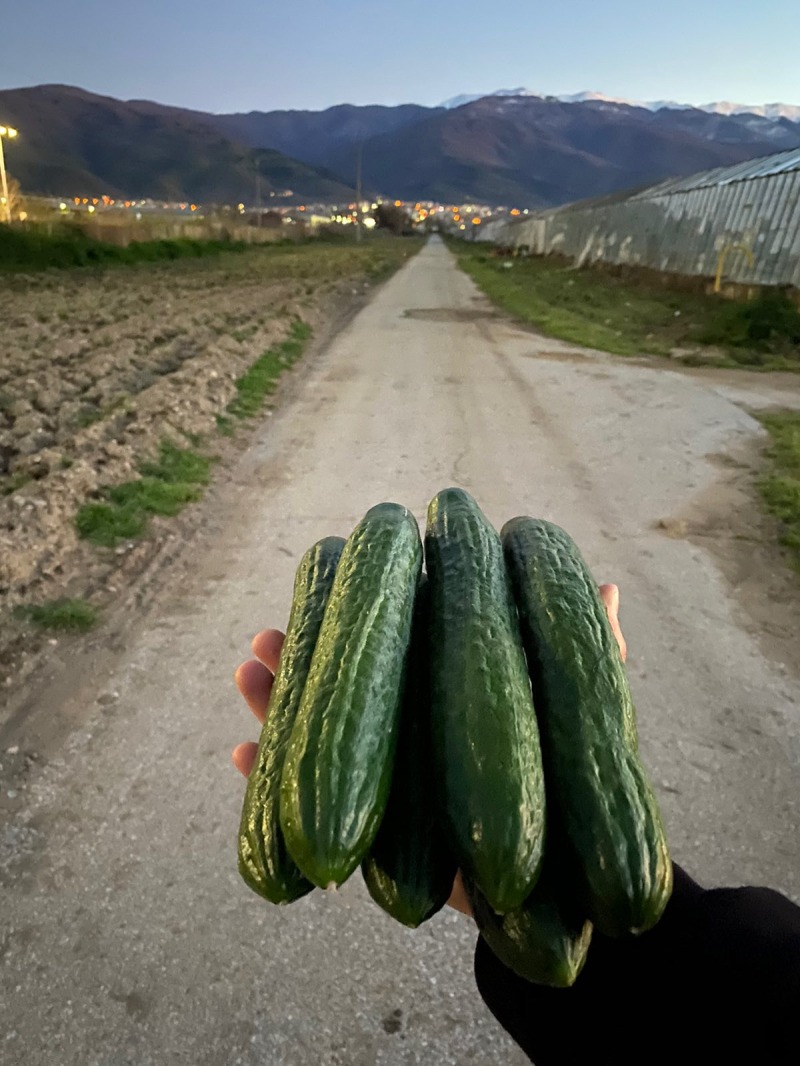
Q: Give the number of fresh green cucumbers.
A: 6